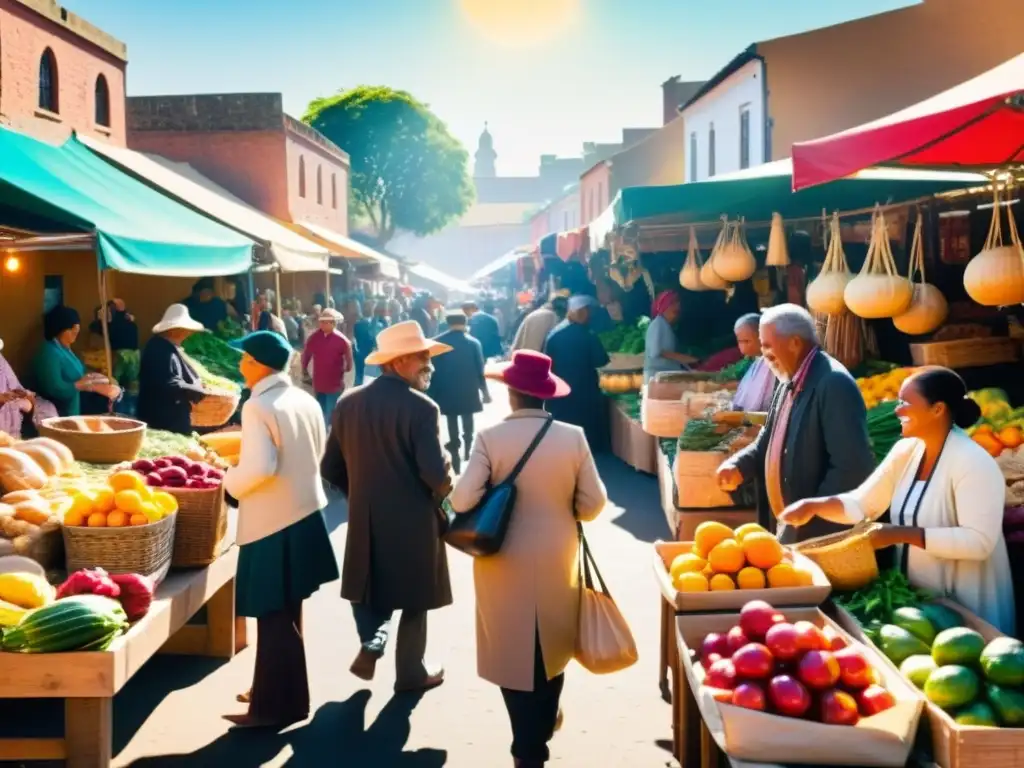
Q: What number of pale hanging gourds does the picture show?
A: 7